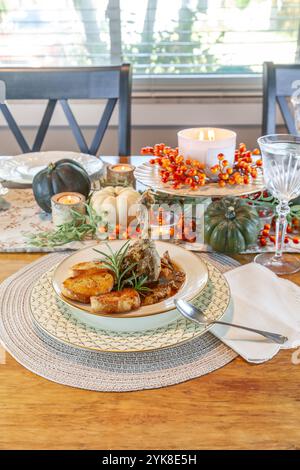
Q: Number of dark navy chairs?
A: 2